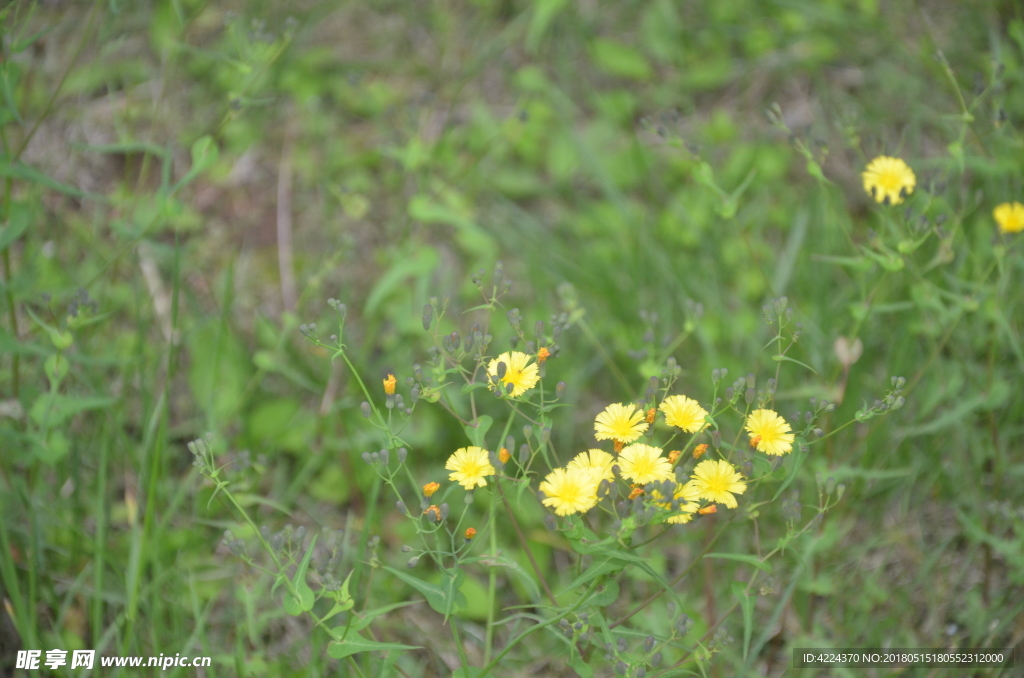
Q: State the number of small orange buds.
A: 13